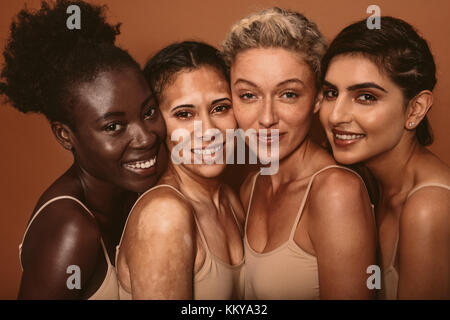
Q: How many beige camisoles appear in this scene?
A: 4